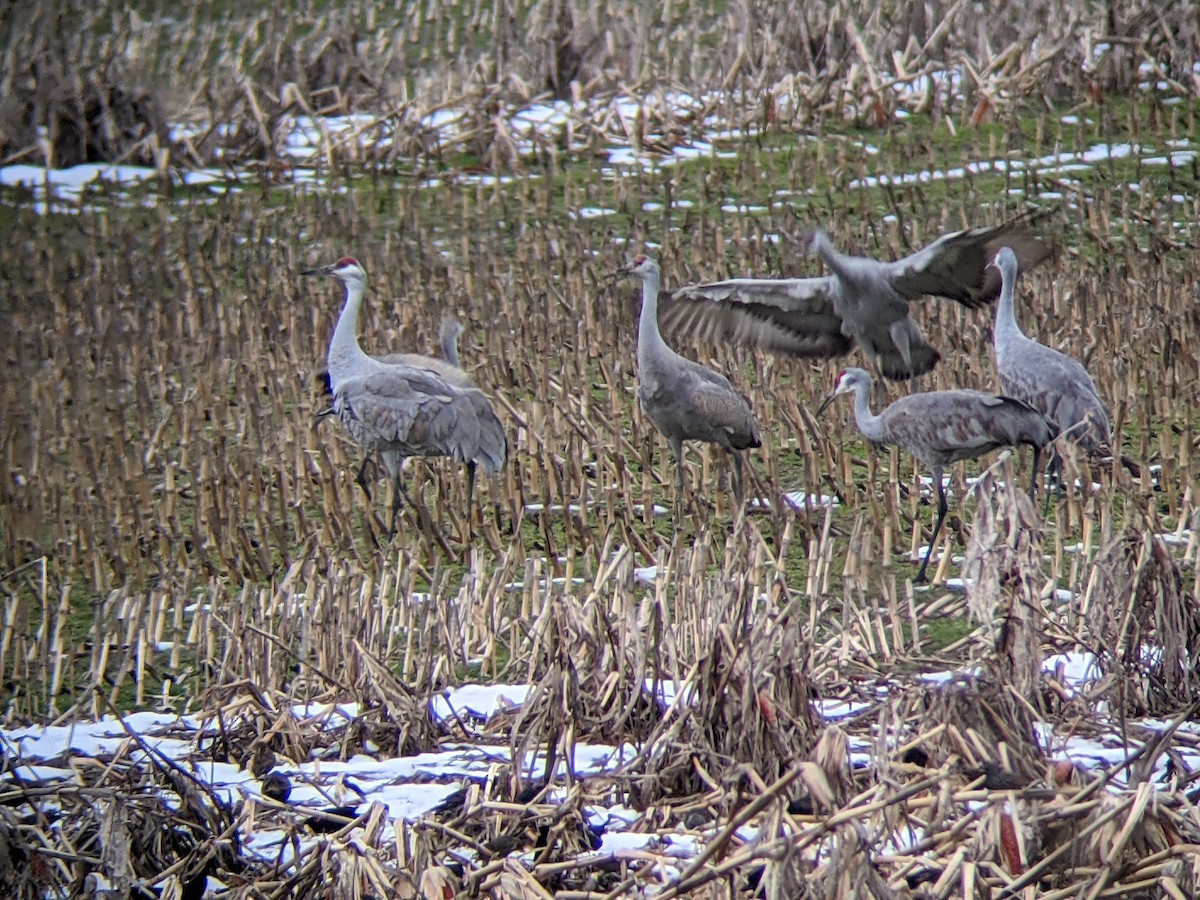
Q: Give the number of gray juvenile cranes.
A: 1